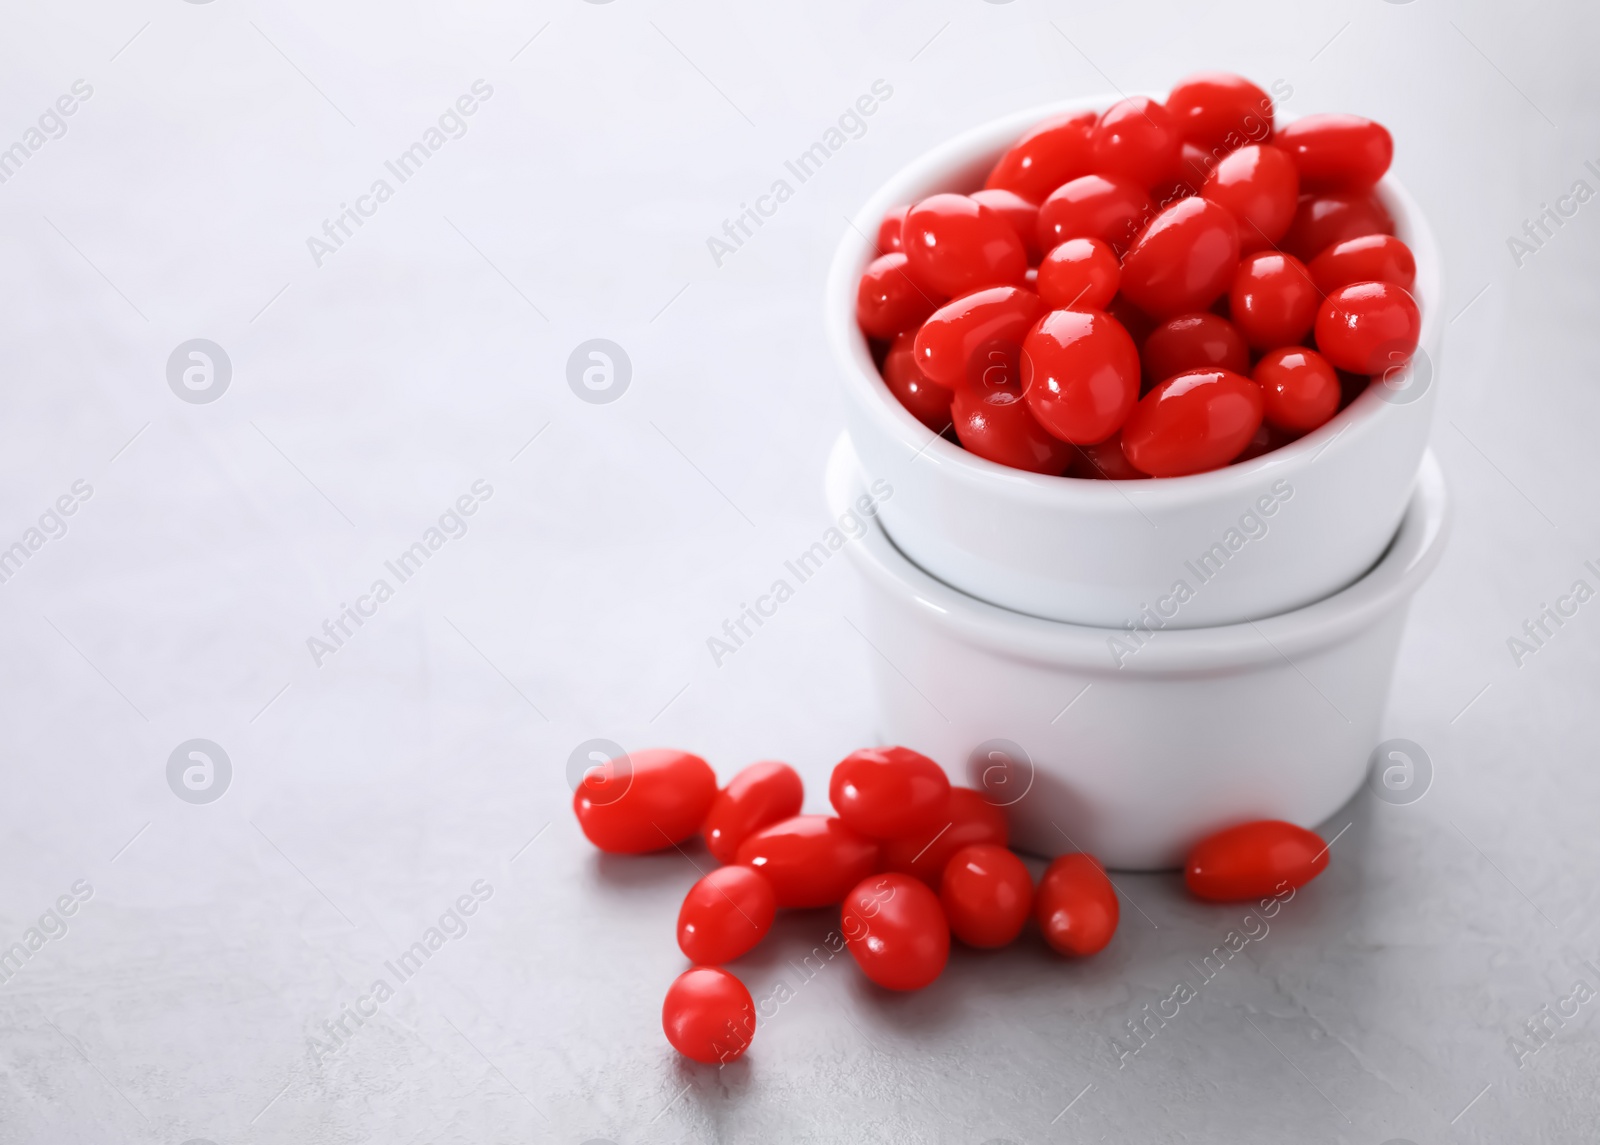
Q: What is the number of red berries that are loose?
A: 11